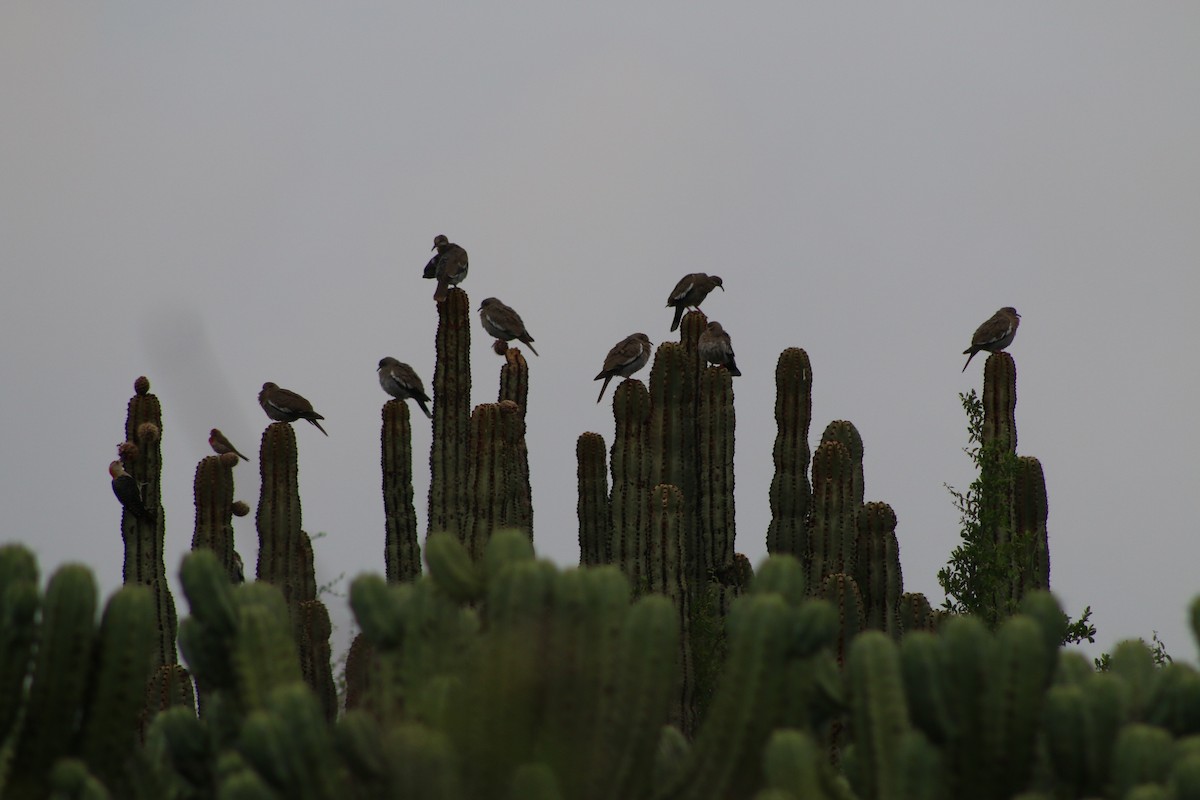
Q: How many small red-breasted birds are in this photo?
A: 1